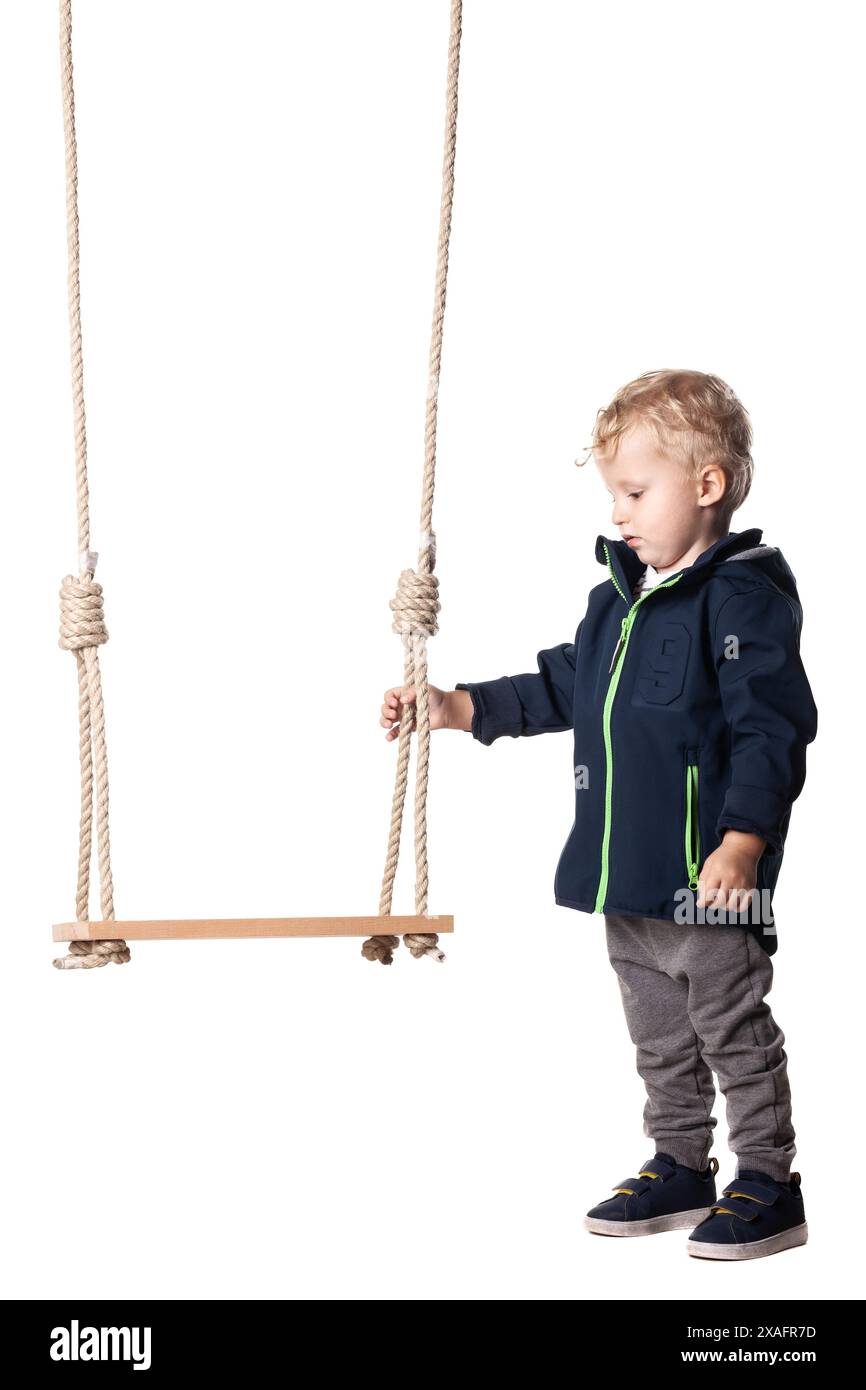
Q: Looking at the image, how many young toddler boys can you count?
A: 1